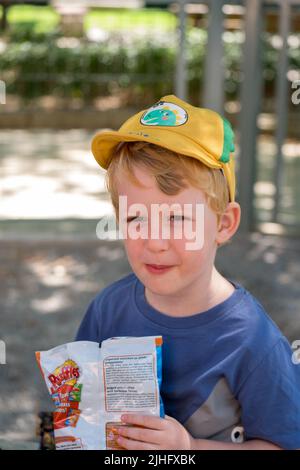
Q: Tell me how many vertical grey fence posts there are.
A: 4